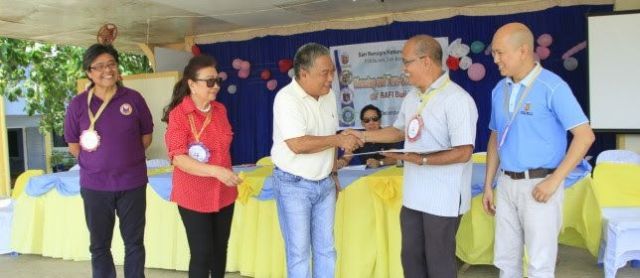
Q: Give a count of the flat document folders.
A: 1